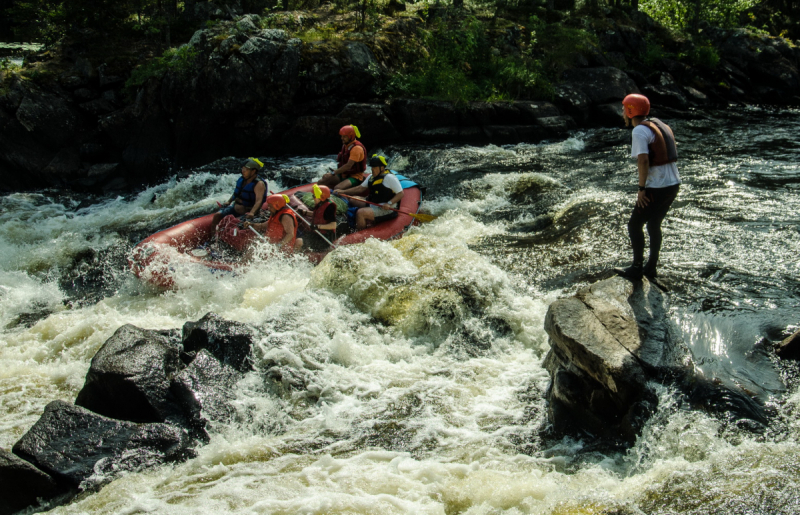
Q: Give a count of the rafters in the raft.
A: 5